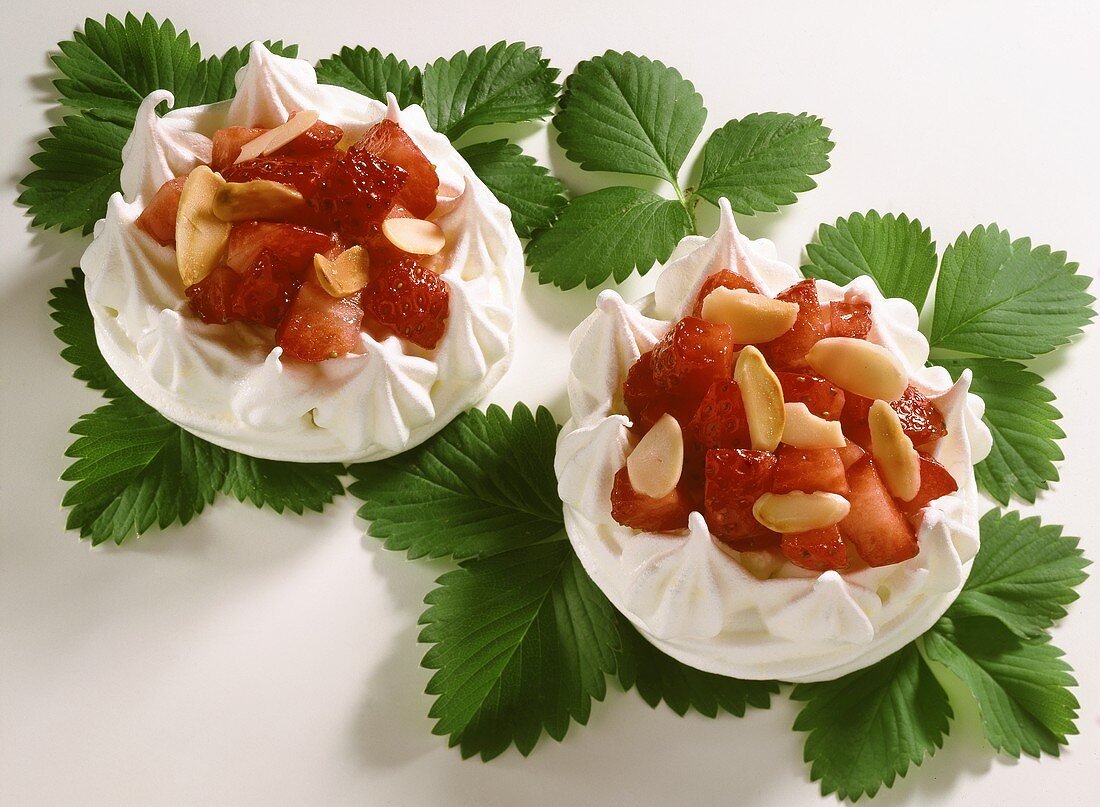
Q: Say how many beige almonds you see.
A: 12